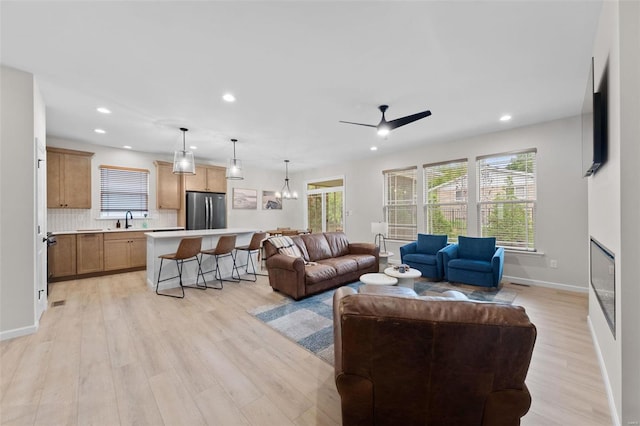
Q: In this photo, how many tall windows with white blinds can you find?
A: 3